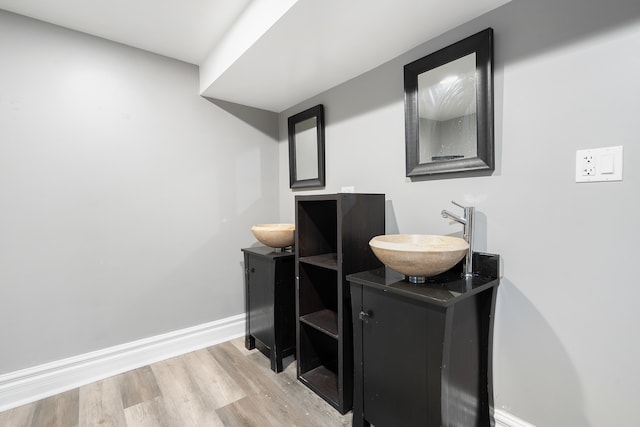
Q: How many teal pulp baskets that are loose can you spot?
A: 0